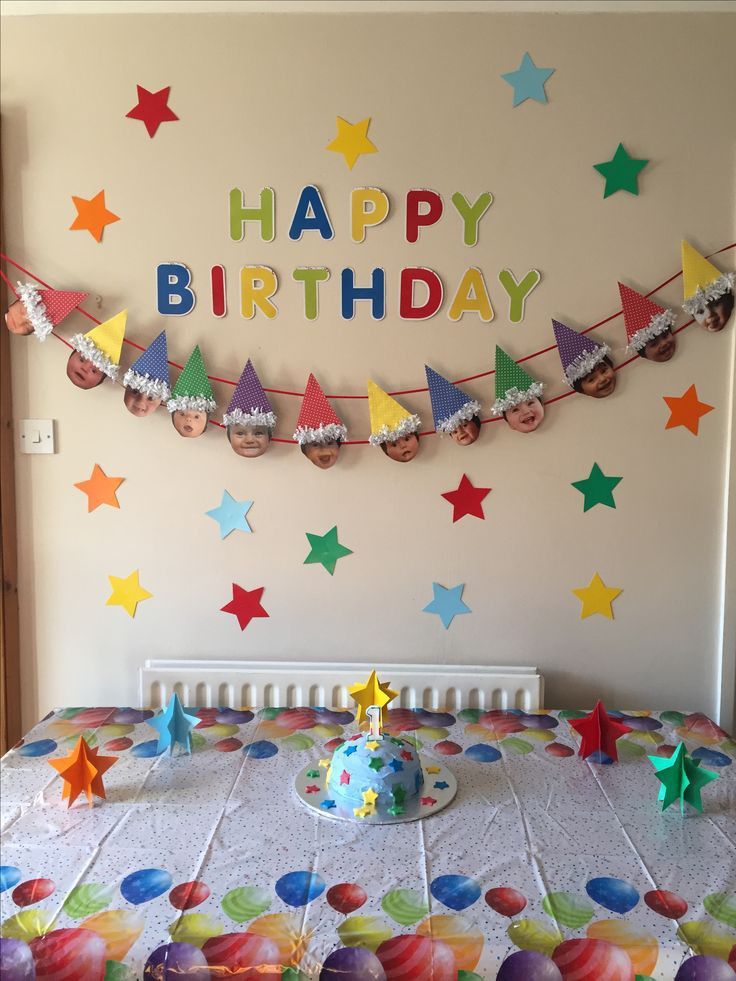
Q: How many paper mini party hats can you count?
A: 12